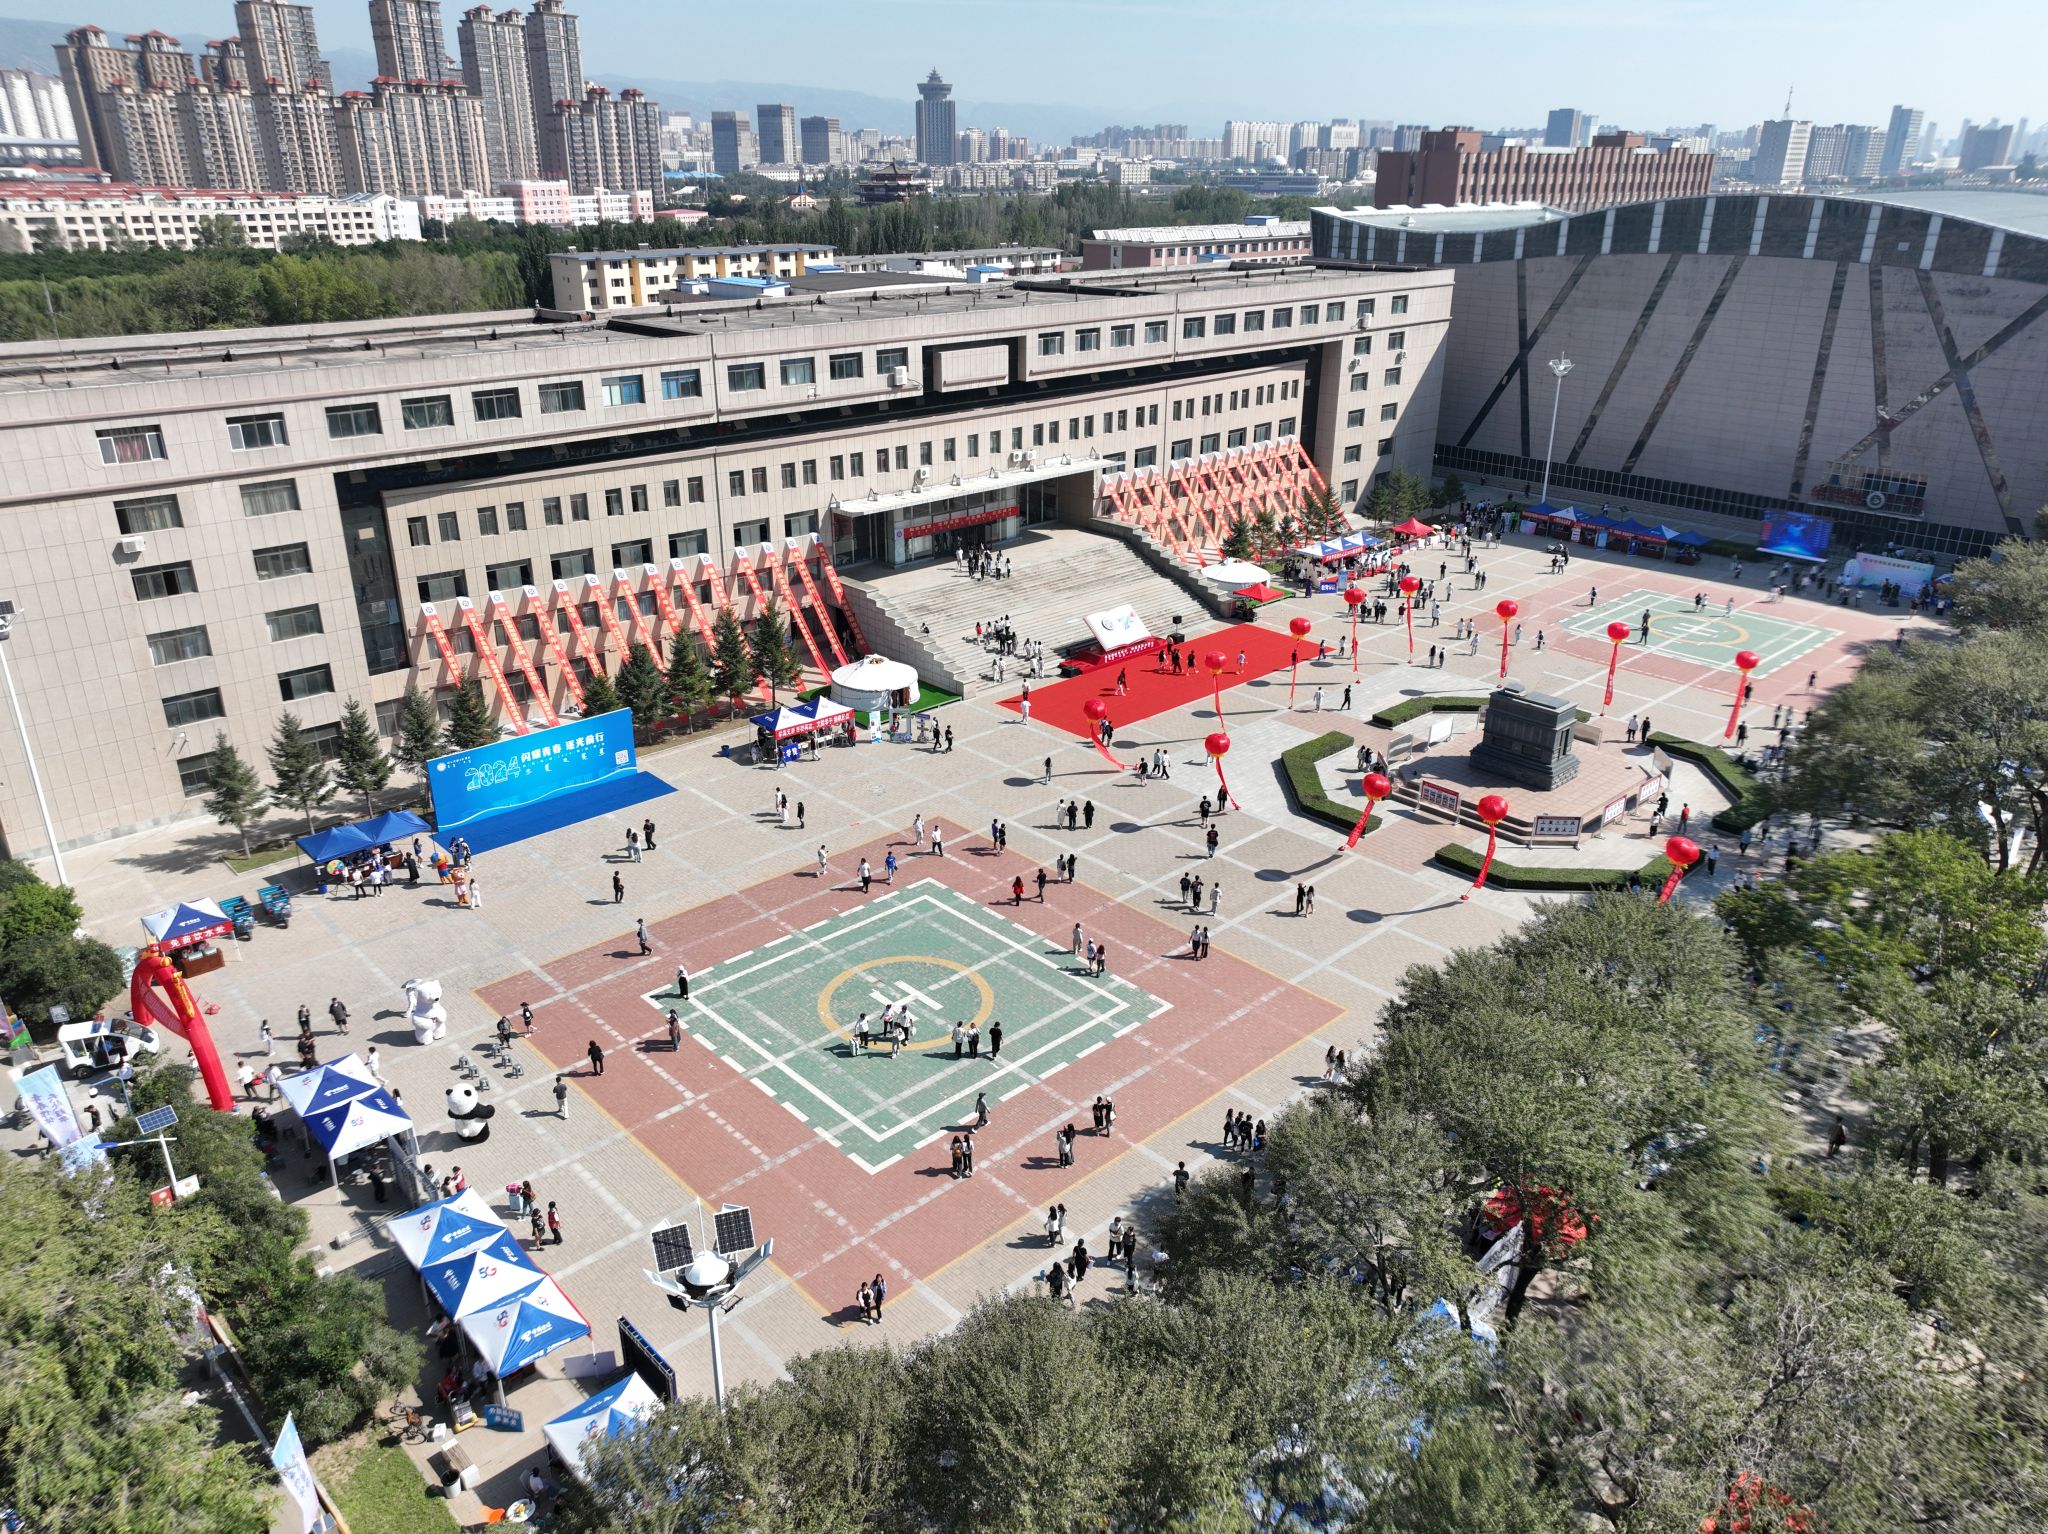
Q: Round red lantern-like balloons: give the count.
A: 12